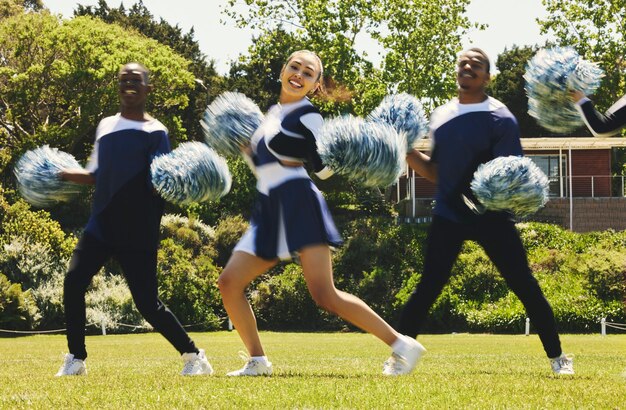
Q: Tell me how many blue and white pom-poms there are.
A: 7